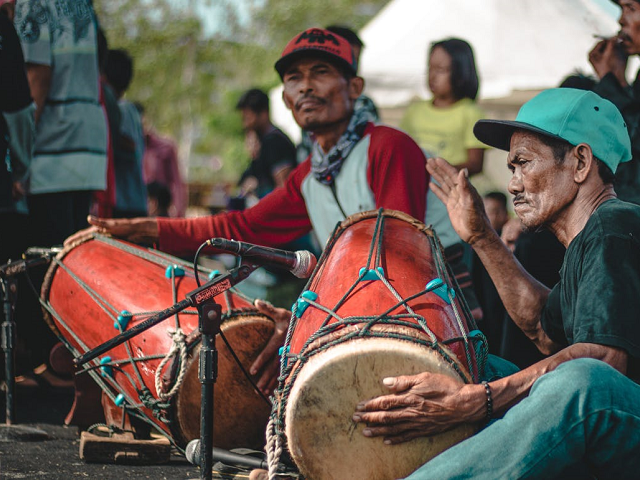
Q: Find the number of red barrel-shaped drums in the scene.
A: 2